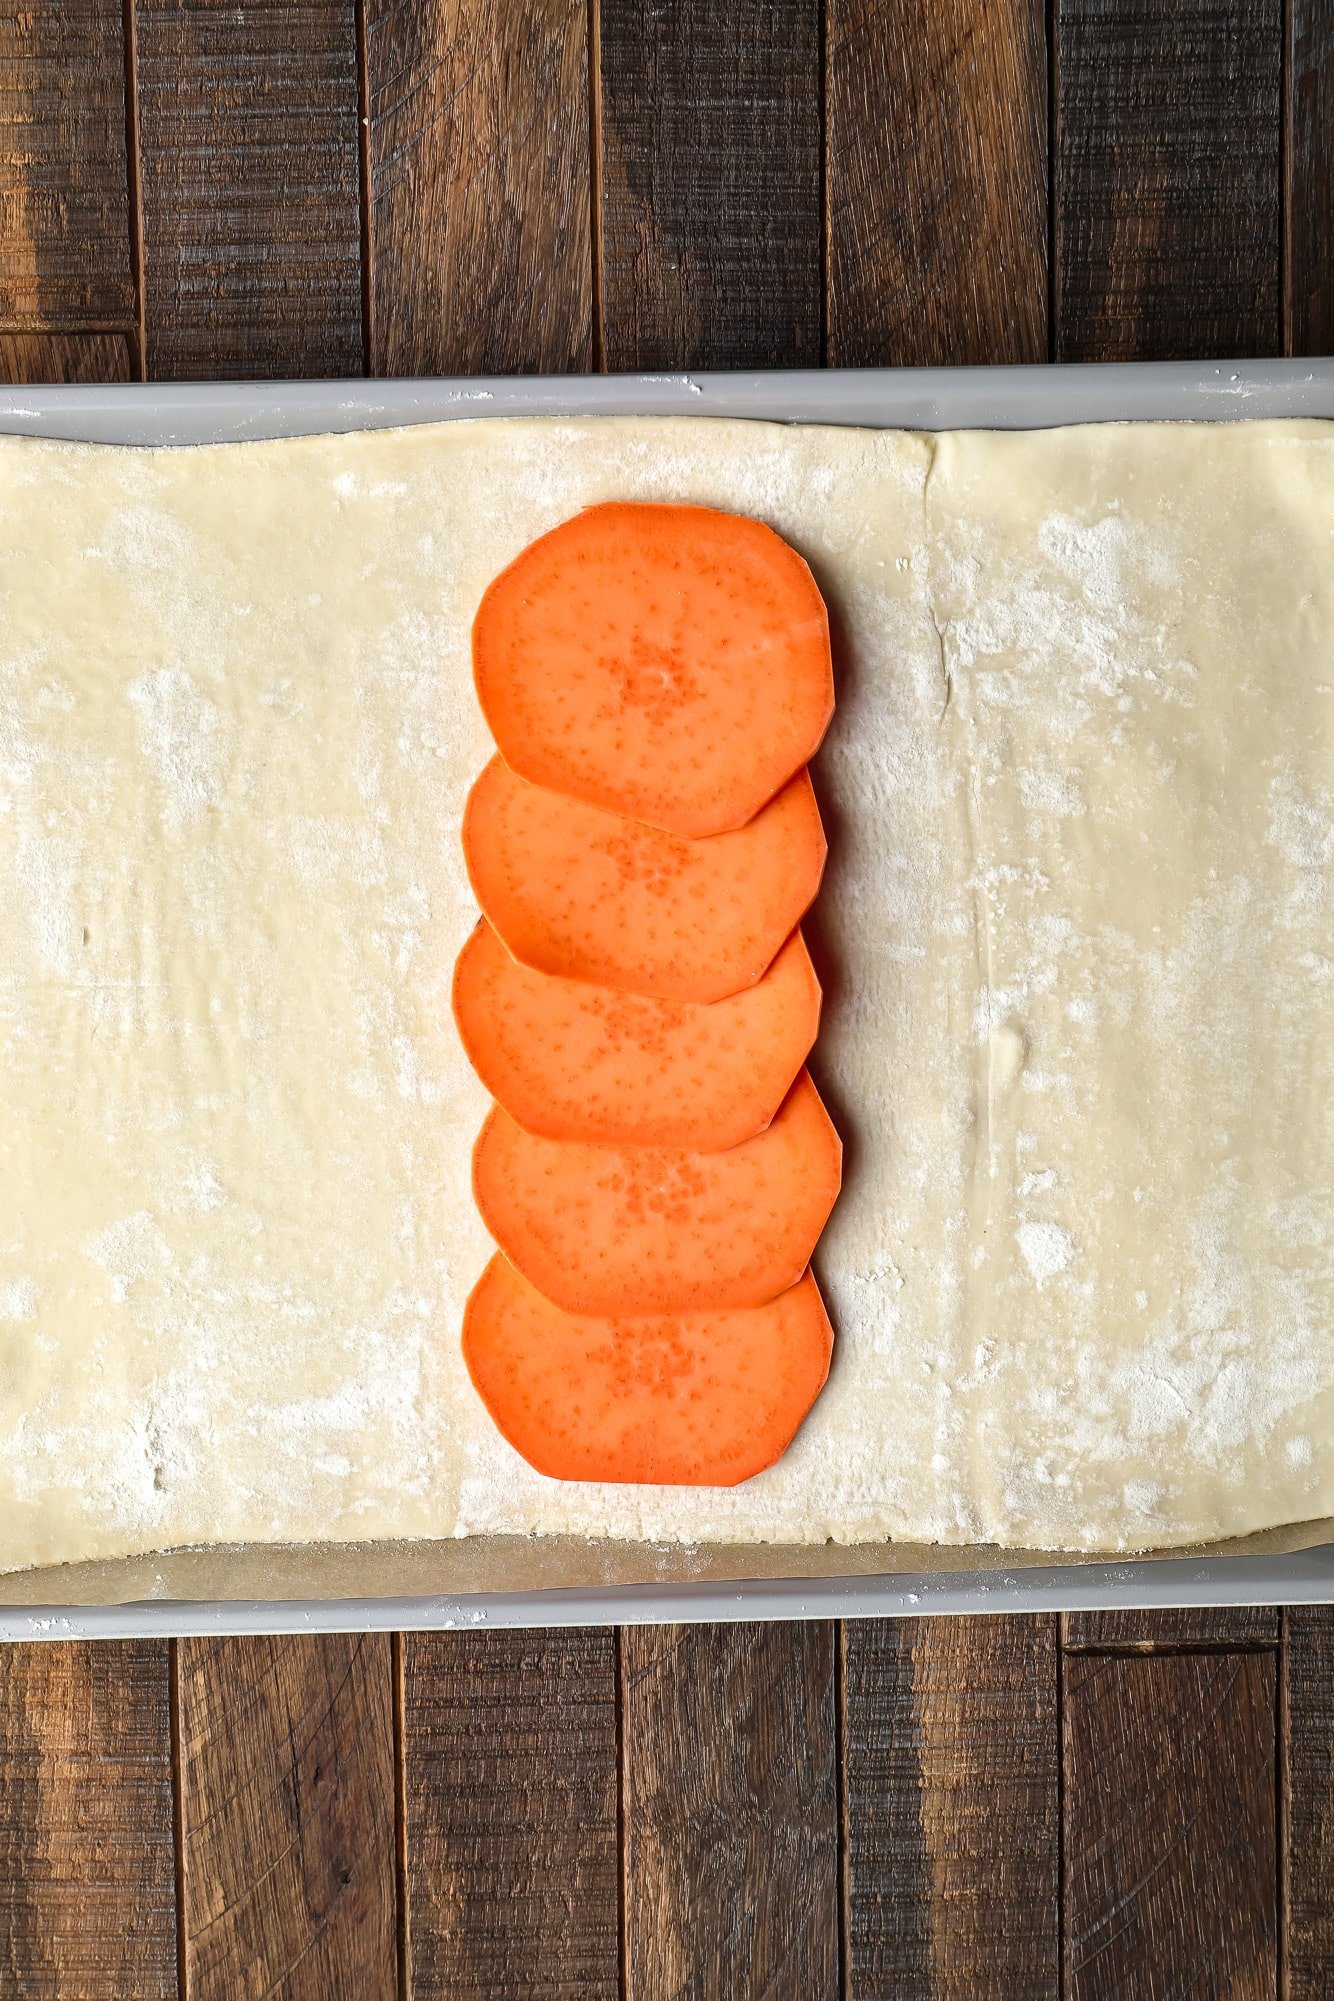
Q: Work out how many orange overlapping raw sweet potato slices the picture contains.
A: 5